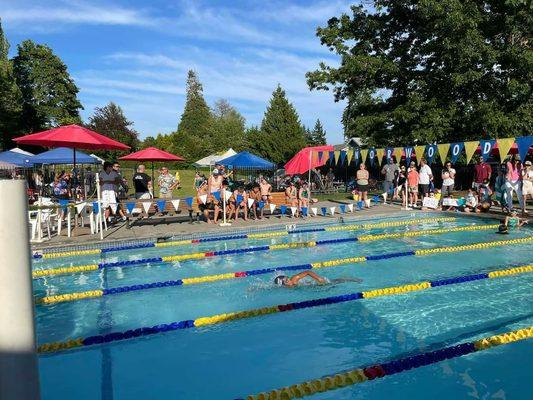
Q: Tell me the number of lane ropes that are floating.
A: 5